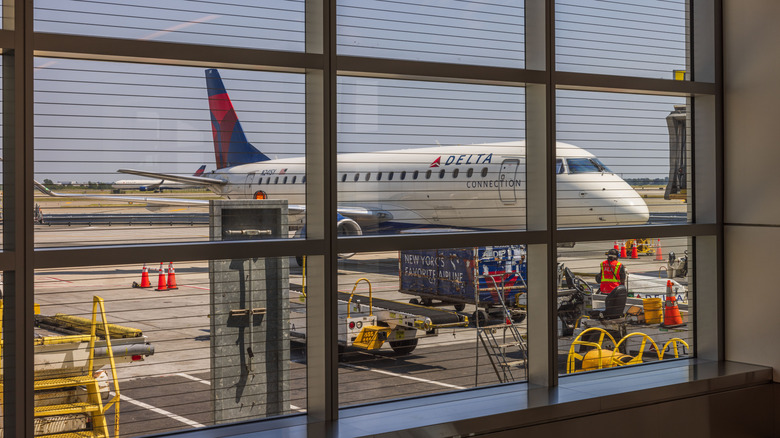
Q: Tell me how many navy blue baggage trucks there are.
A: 1